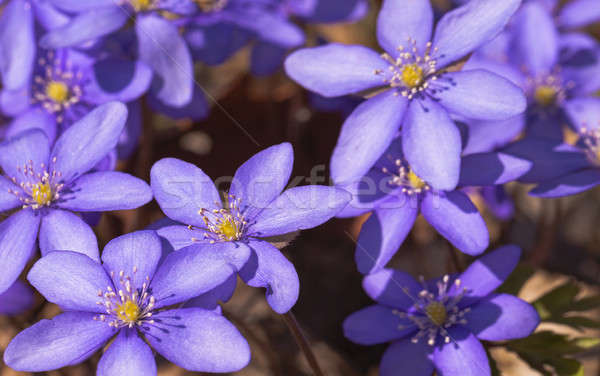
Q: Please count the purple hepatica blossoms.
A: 11